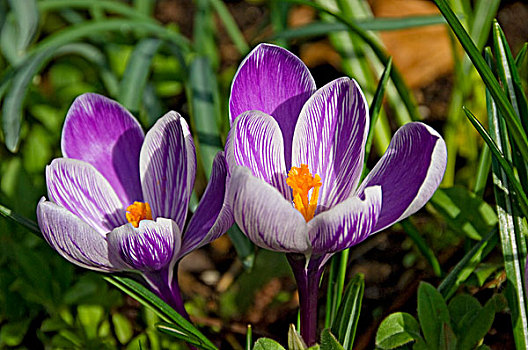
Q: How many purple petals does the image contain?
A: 12